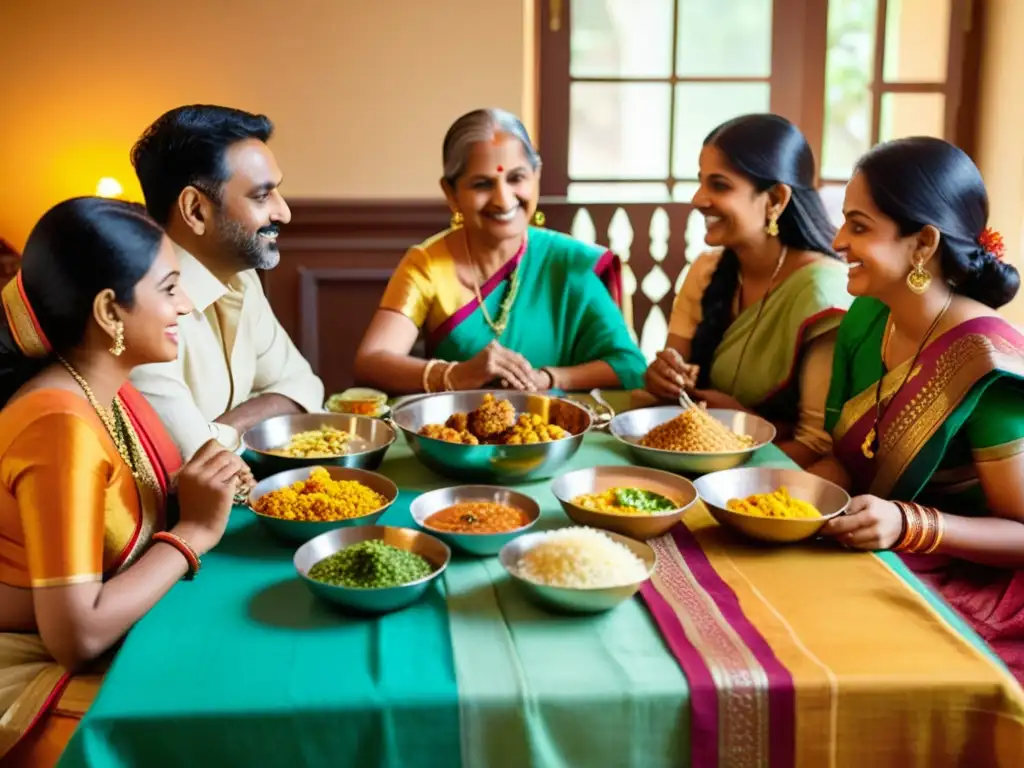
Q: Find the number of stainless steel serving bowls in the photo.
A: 9